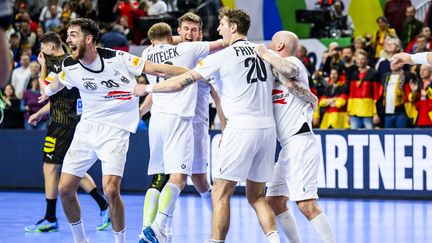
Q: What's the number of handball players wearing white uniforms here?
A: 5